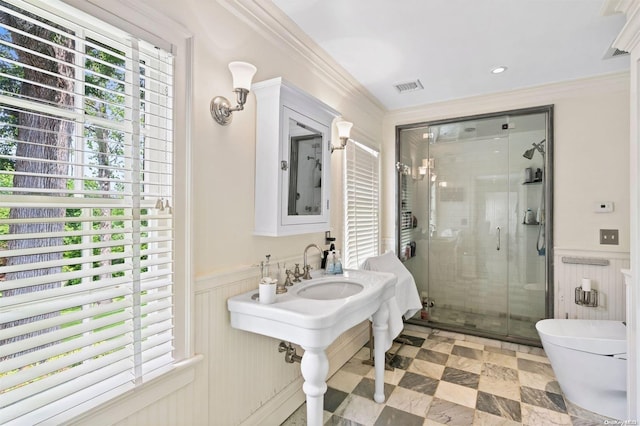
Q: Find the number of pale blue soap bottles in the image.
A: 2